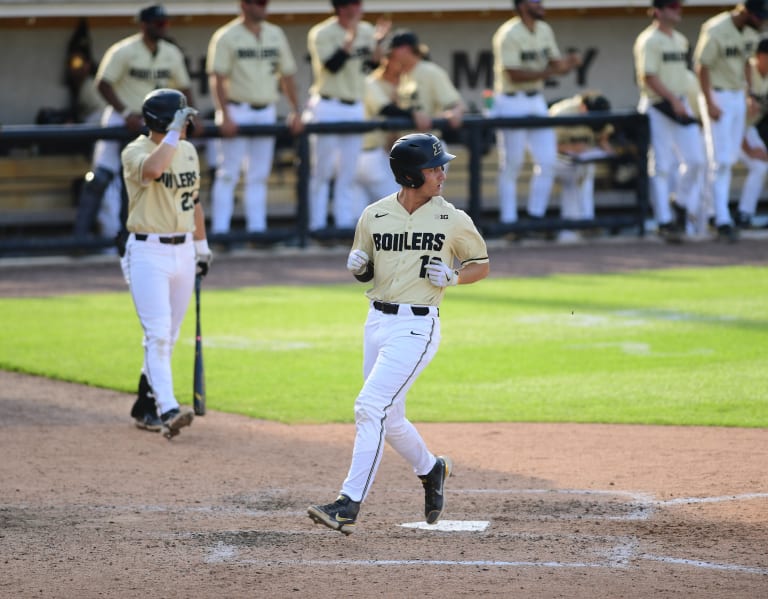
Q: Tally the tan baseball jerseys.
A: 12